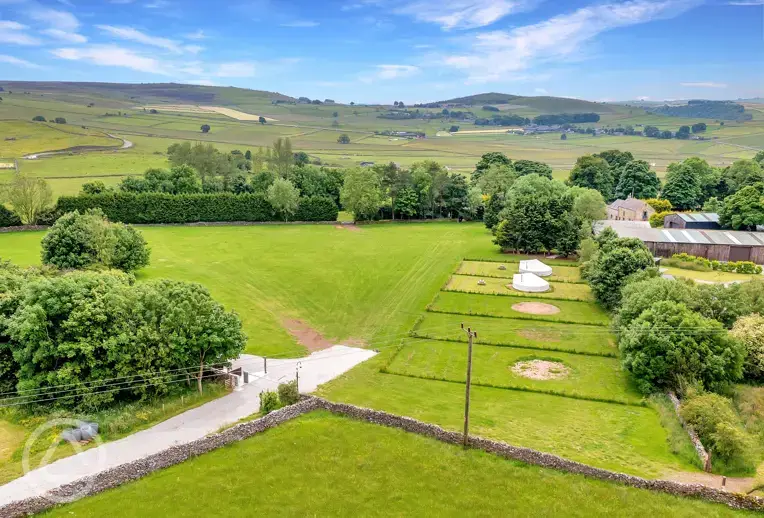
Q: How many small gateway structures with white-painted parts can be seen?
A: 1